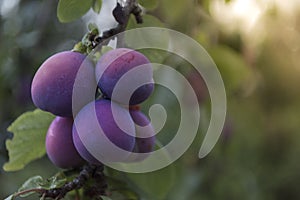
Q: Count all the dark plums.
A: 5